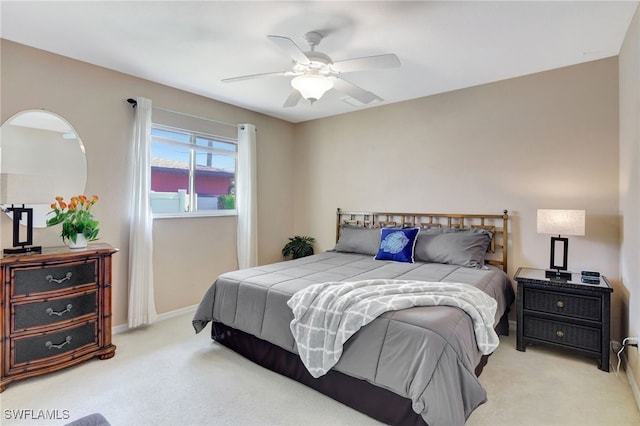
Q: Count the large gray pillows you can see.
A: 2